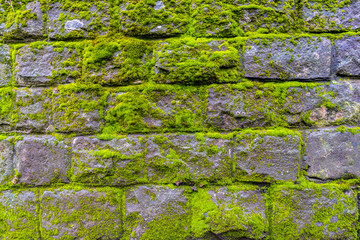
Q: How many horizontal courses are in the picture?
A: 5